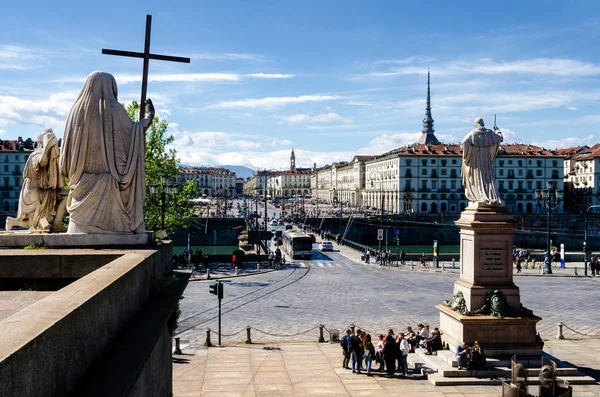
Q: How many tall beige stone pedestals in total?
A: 1